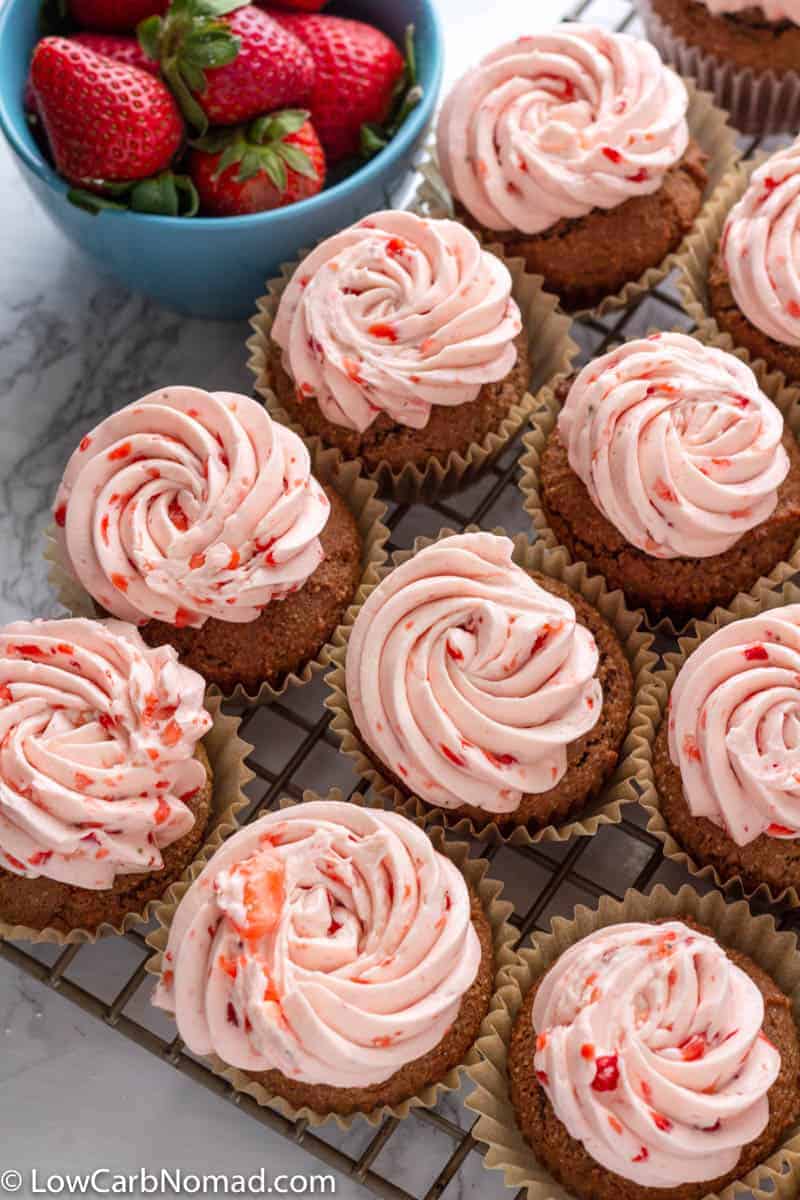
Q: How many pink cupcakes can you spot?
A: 11